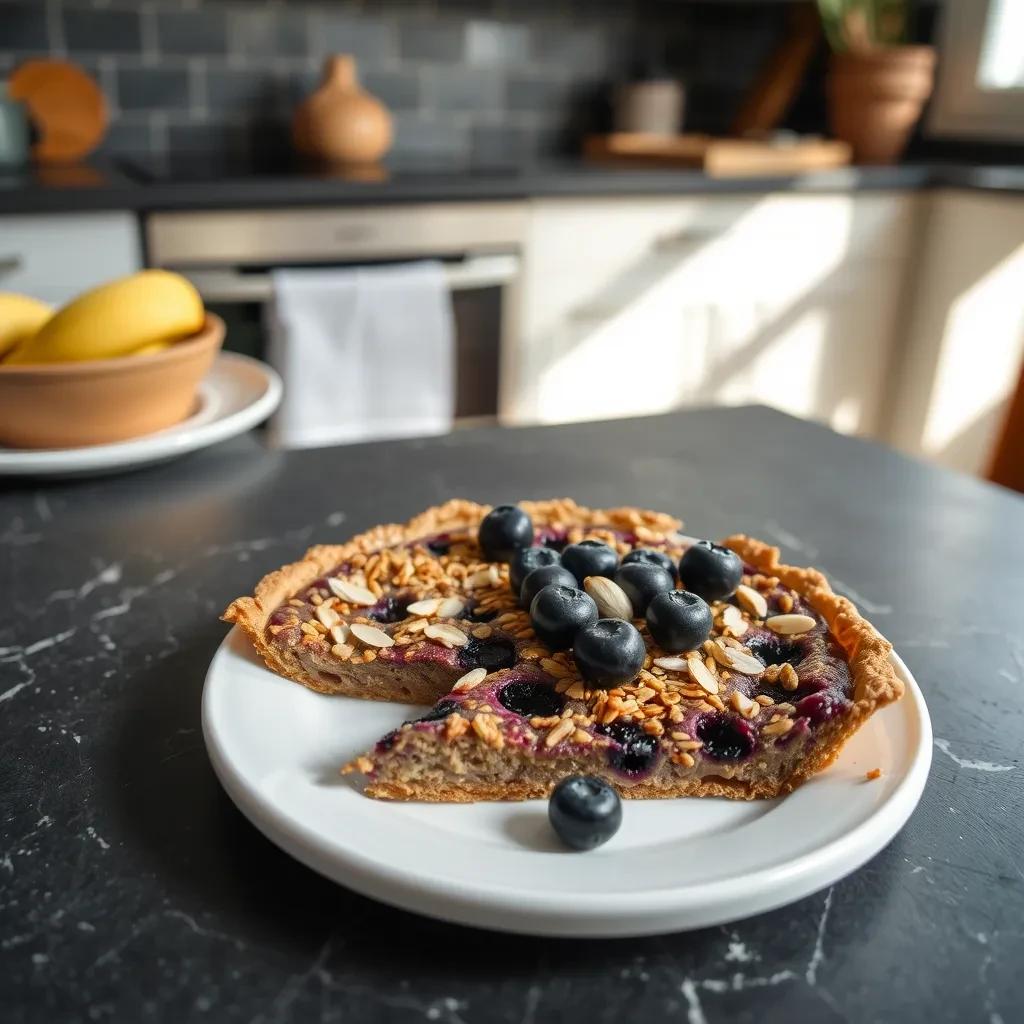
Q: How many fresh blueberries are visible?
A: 11